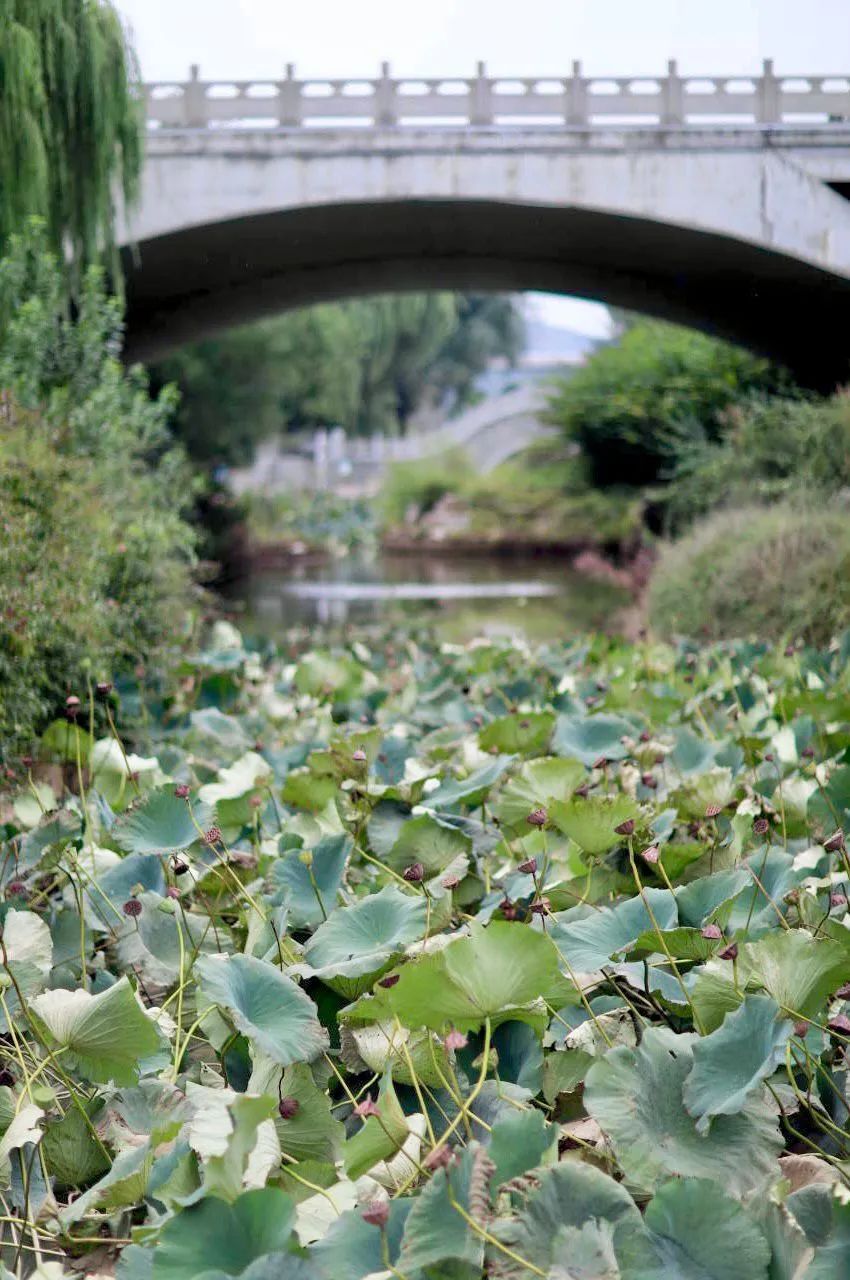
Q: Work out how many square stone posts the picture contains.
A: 7